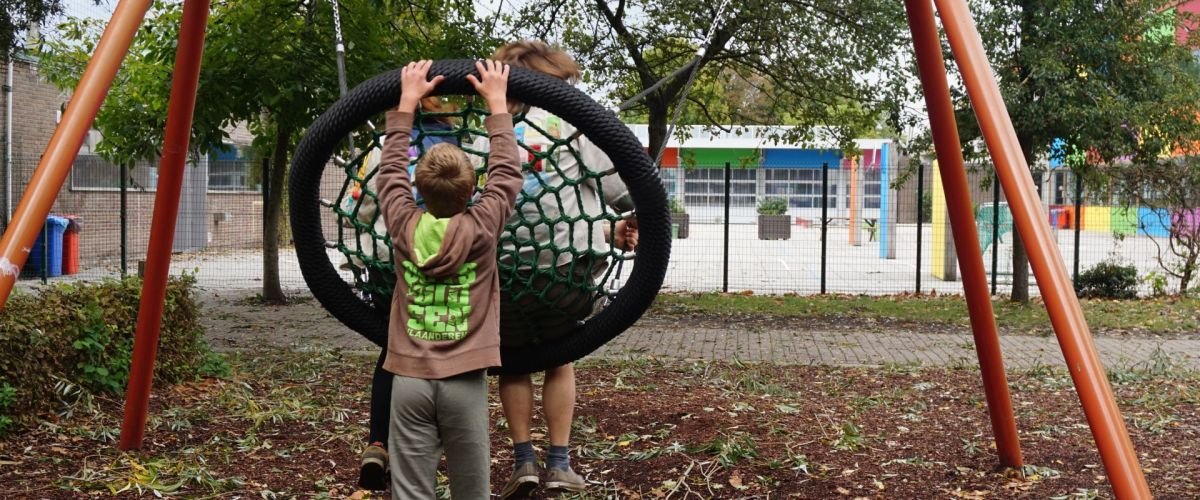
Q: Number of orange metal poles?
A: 4